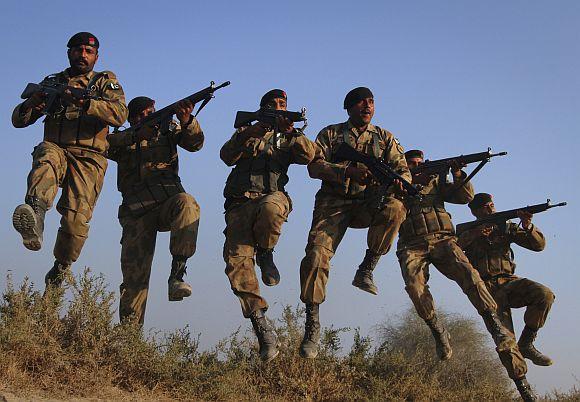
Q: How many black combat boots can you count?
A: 11